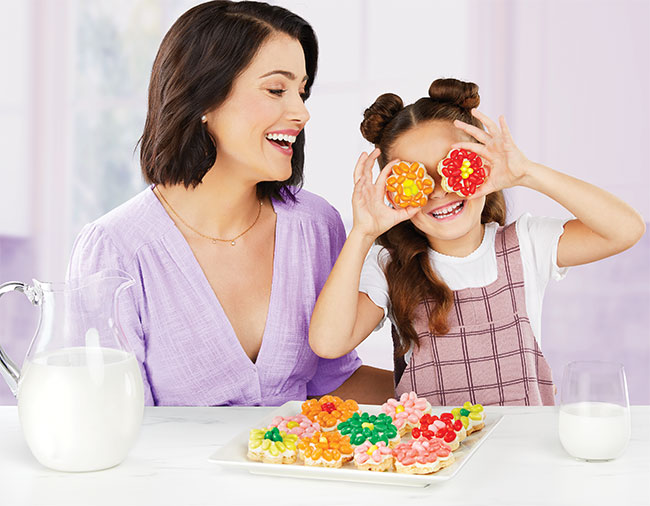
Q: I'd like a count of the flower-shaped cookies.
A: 12